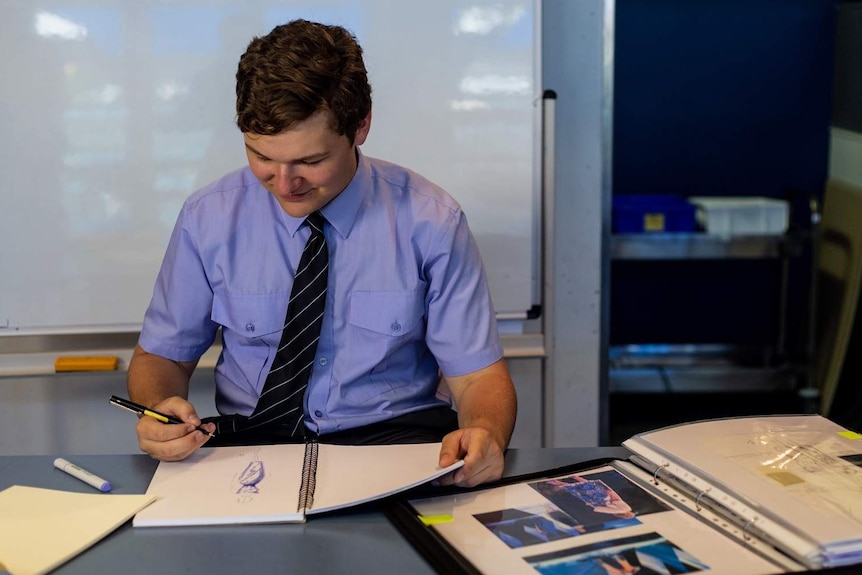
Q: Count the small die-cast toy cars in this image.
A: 0